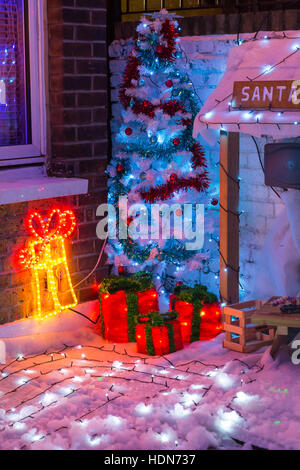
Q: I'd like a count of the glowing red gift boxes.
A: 3